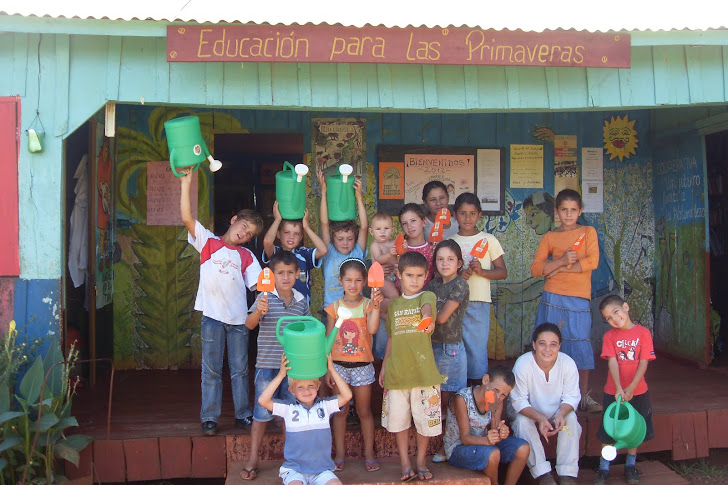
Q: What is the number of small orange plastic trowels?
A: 9